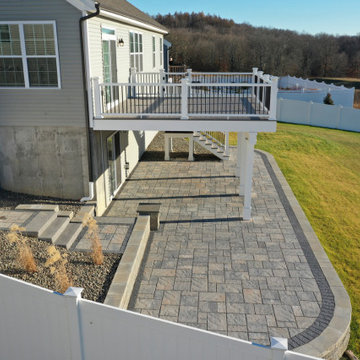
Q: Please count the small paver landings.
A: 2